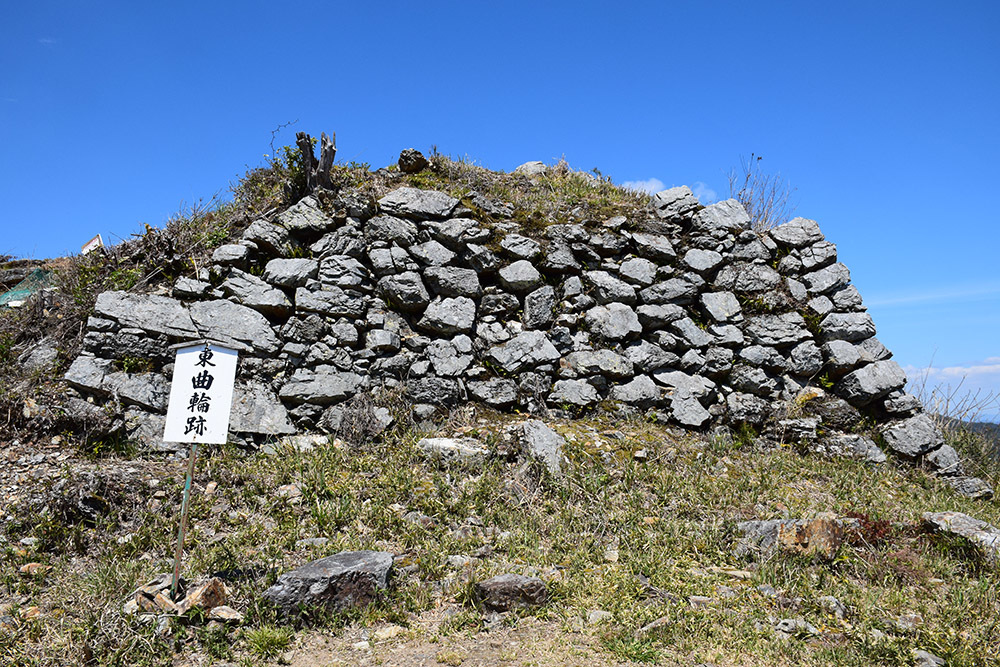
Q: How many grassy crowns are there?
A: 1